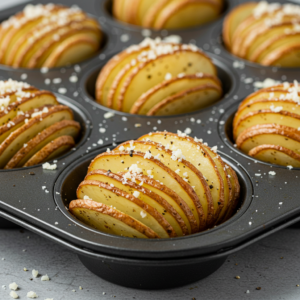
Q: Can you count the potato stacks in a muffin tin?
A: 7